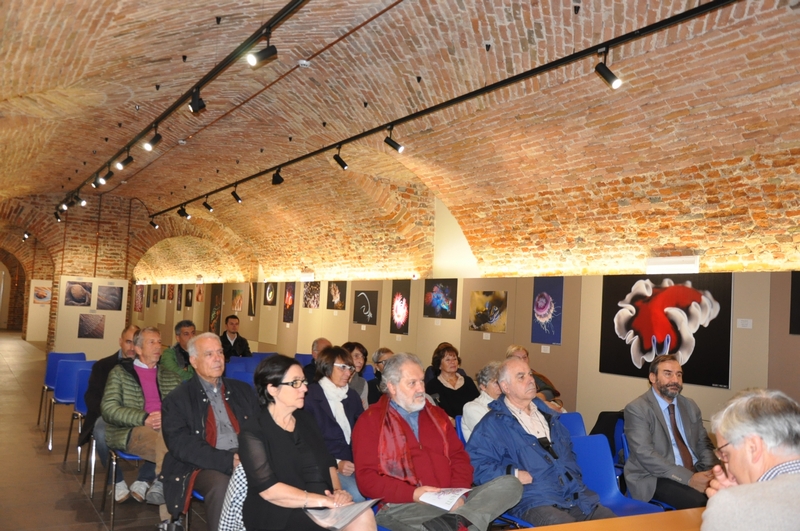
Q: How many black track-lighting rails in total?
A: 2